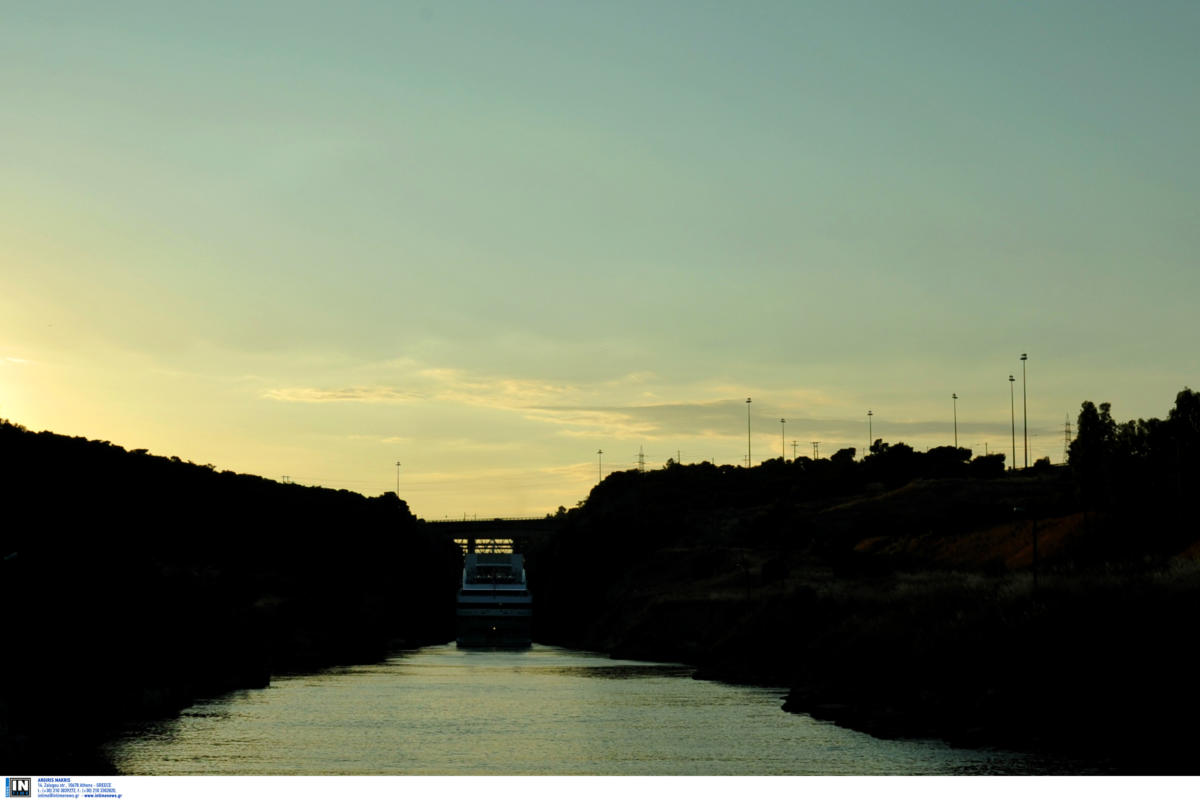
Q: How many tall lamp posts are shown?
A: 8